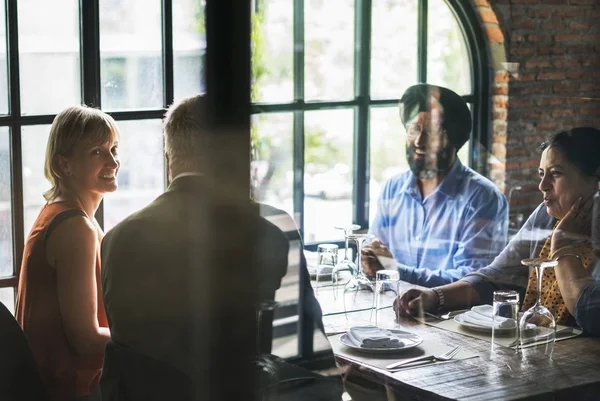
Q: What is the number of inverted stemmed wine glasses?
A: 3